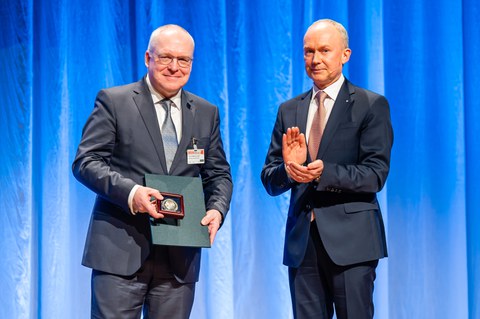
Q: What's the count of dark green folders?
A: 1